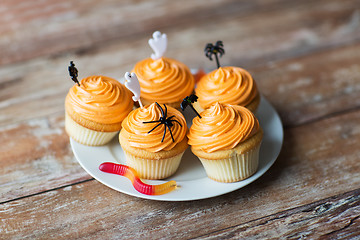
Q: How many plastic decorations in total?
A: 6